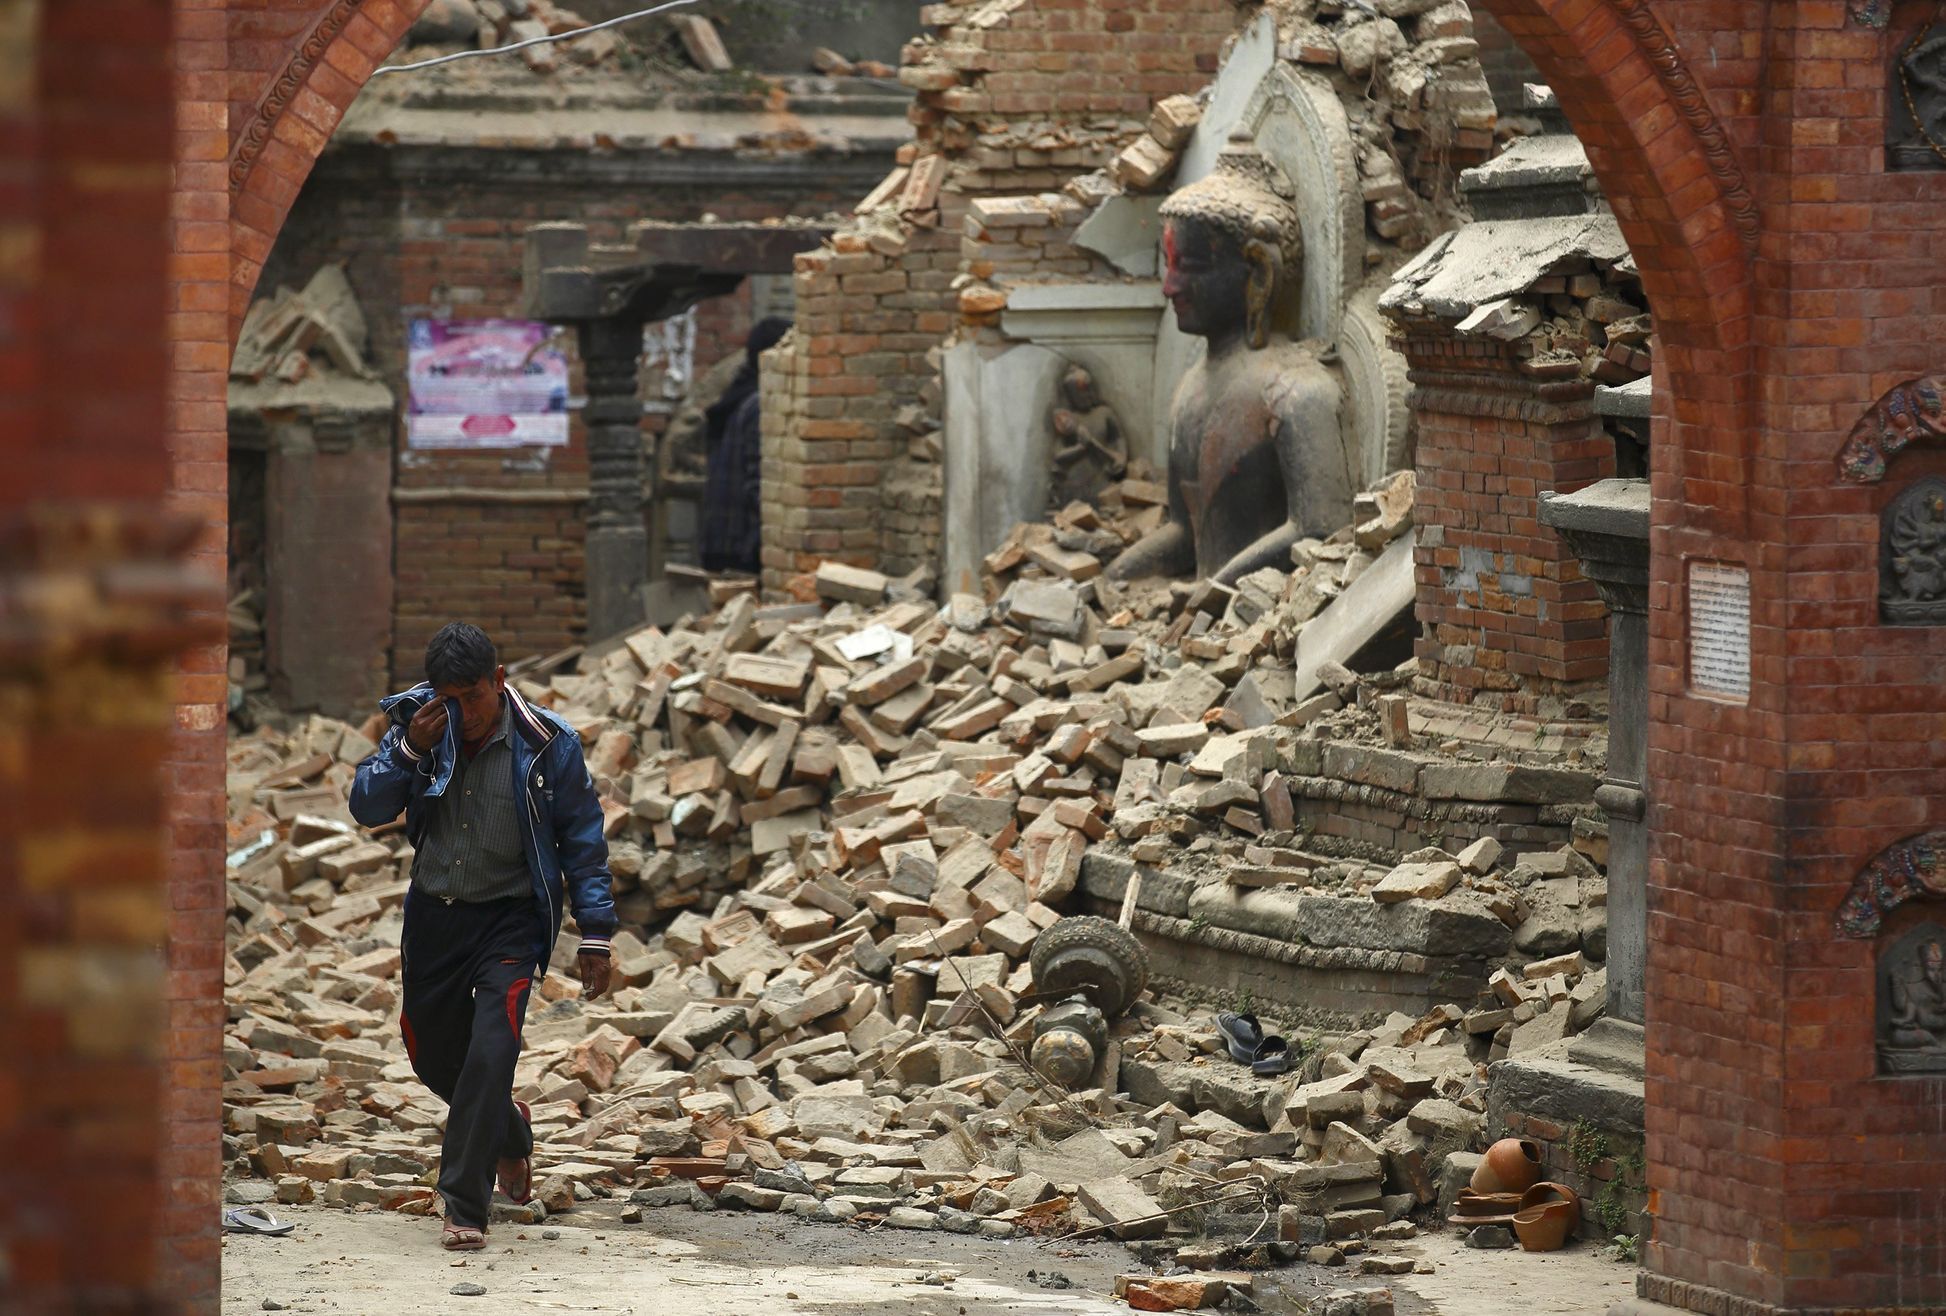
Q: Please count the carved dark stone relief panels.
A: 3